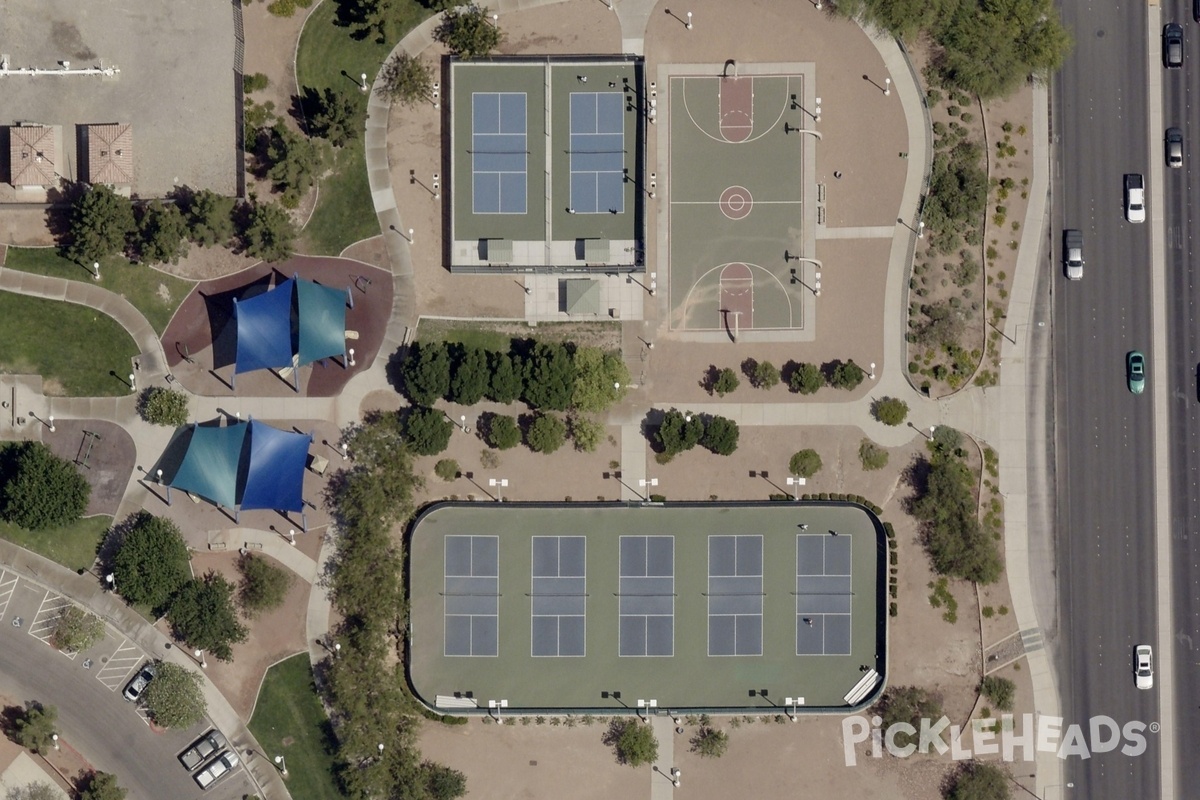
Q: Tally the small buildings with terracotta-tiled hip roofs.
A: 2